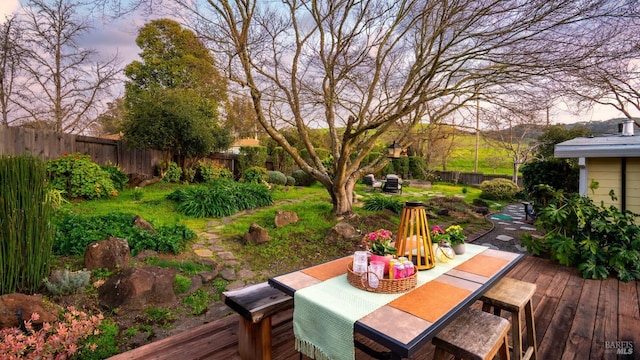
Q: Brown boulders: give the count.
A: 7